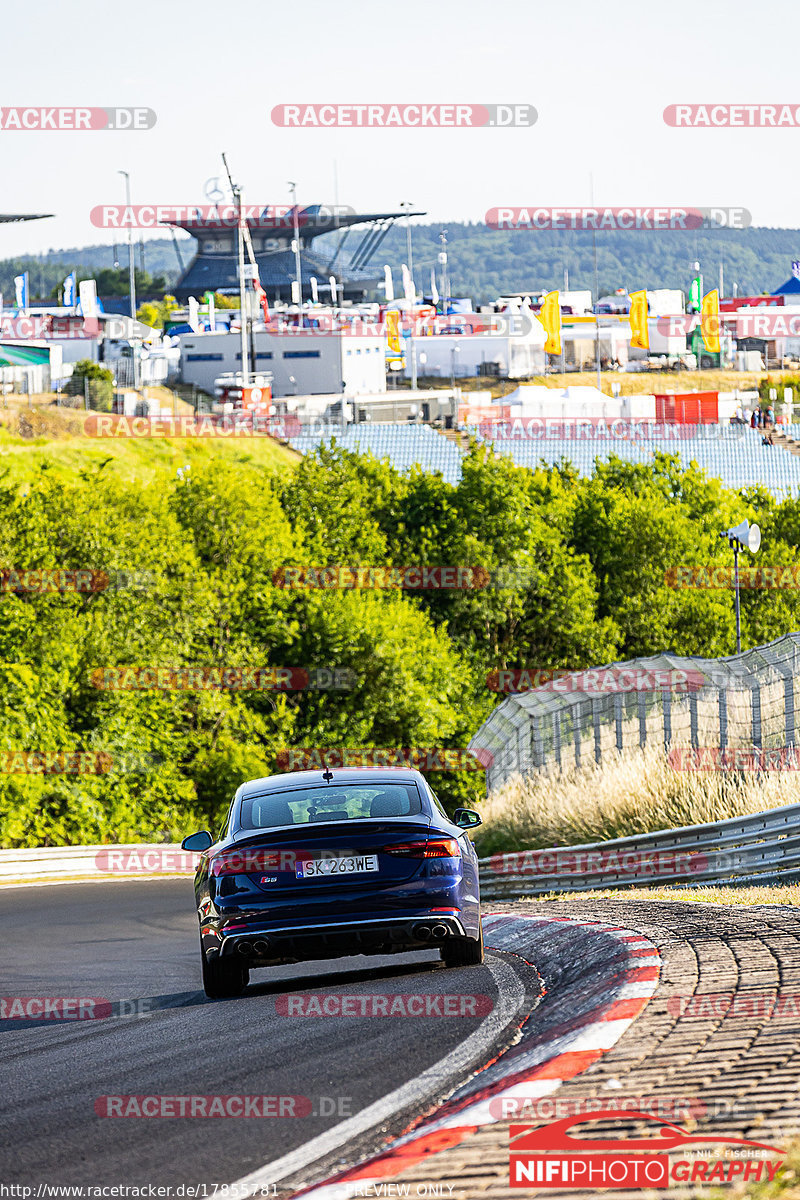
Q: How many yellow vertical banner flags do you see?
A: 4